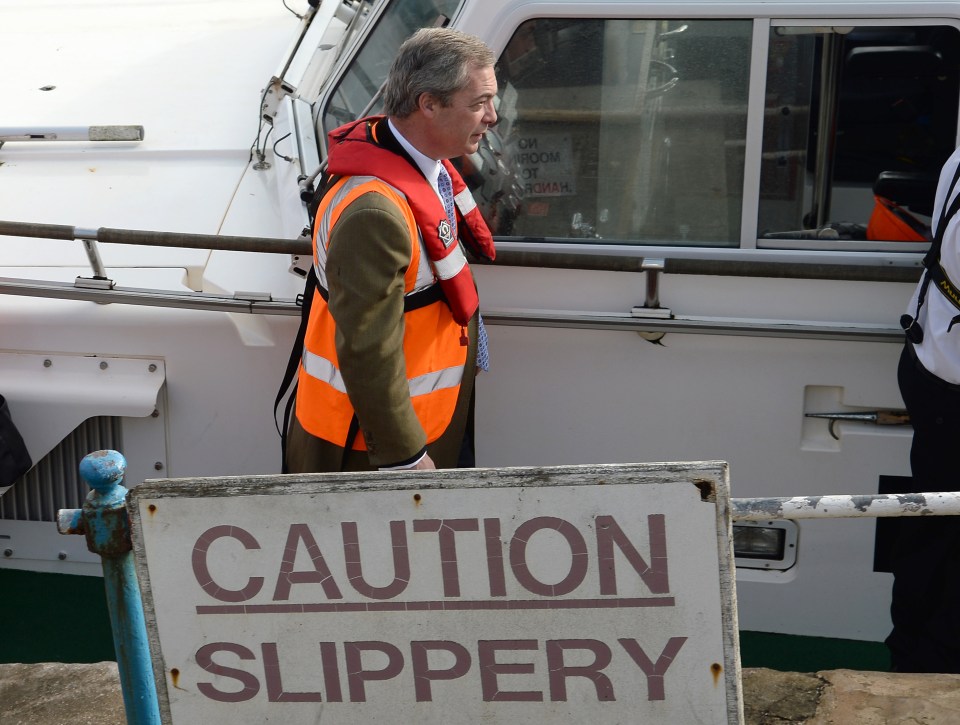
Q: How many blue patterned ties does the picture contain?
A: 1